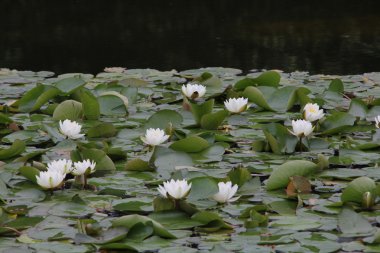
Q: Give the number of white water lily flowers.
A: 12